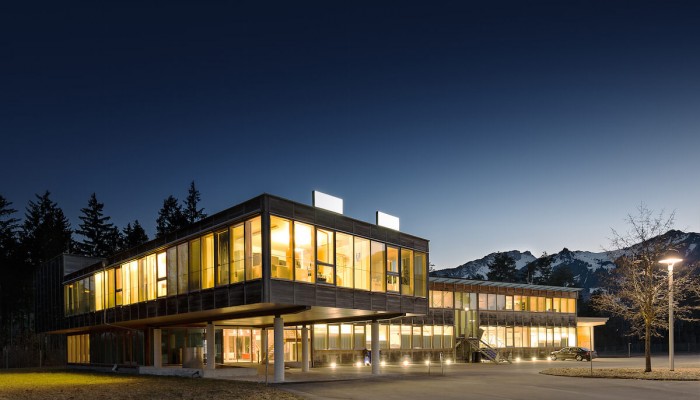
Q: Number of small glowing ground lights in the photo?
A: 9